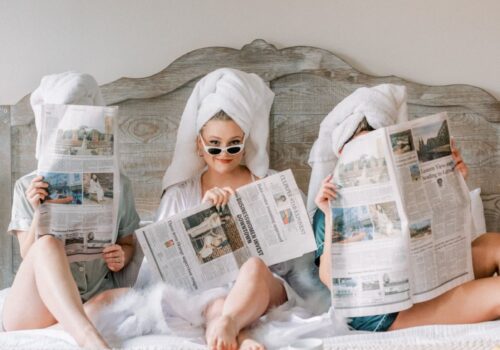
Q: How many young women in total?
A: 3